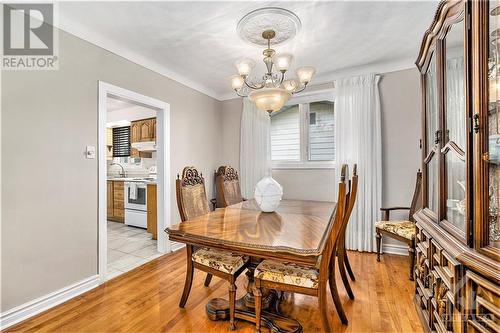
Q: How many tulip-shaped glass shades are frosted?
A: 5